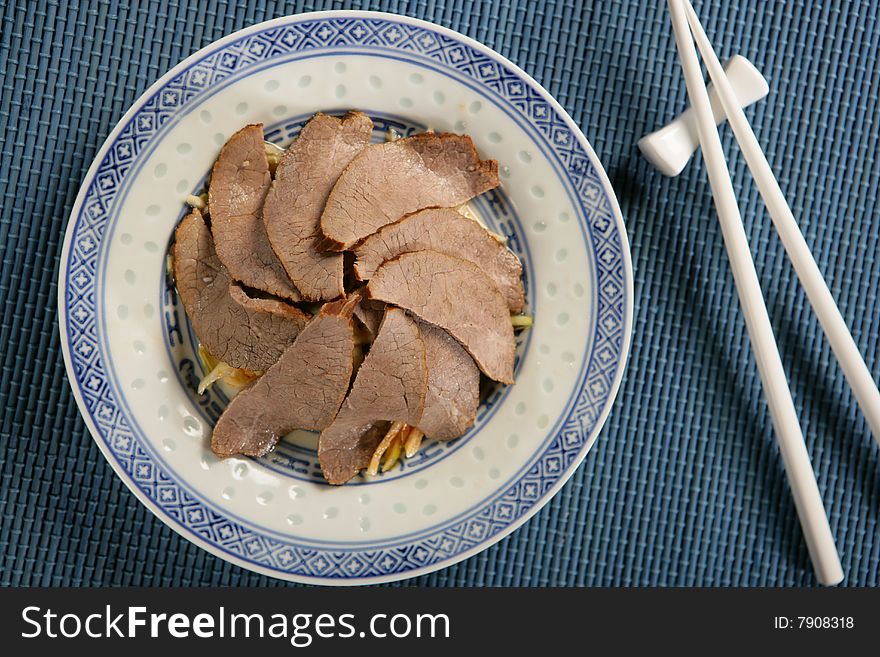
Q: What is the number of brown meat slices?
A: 9